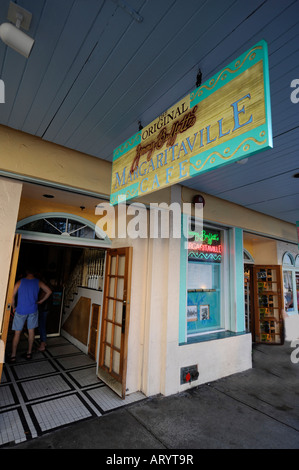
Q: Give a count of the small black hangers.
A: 2